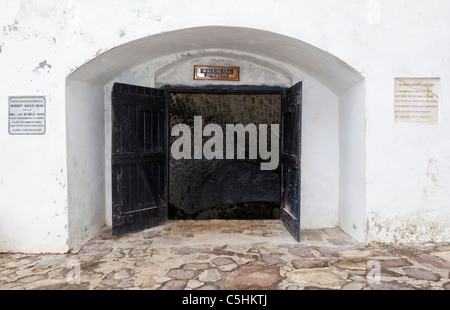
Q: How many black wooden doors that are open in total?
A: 2